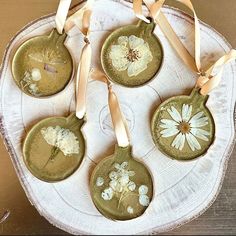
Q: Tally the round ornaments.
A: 5